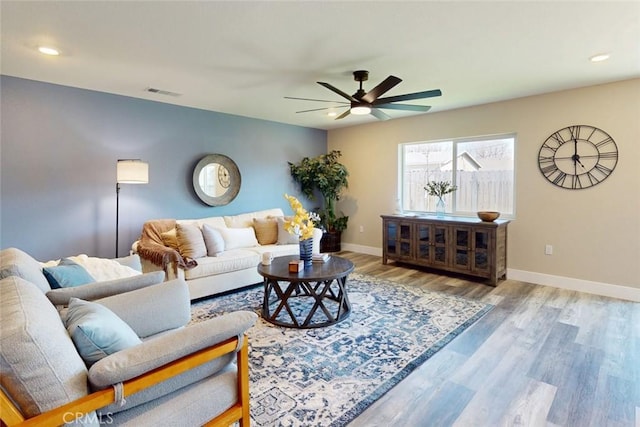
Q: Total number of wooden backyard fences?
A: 1